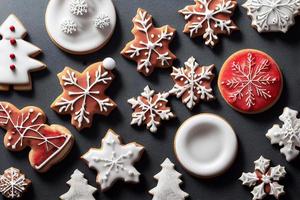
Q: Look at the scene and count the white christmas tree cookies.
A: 3